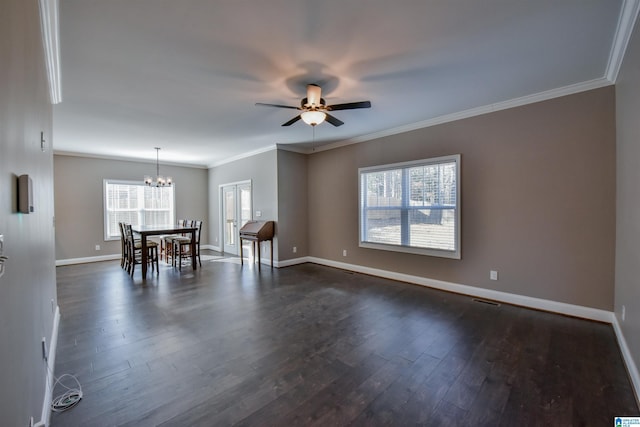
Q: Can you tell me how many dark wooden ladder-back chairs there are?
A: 6